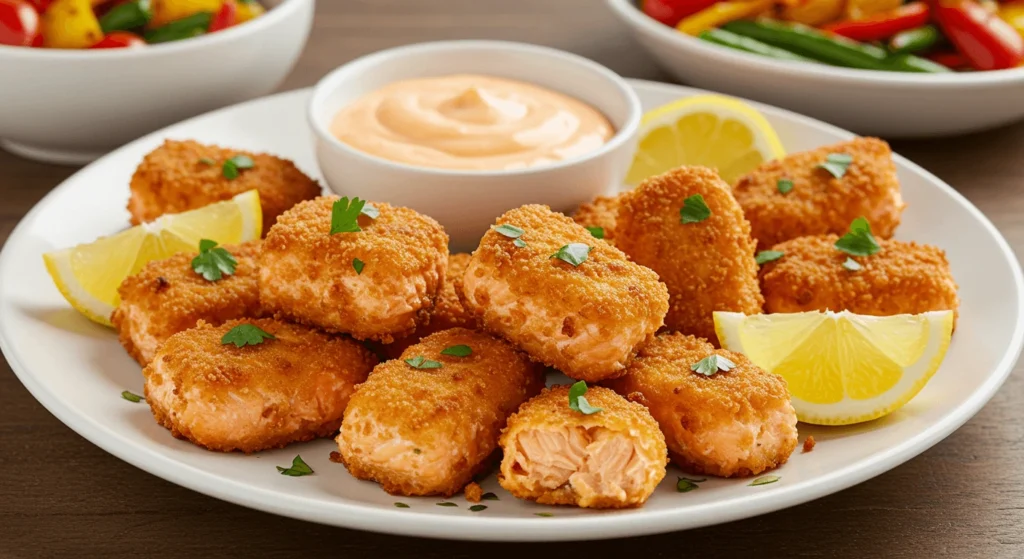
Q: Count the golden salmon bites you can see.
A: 13